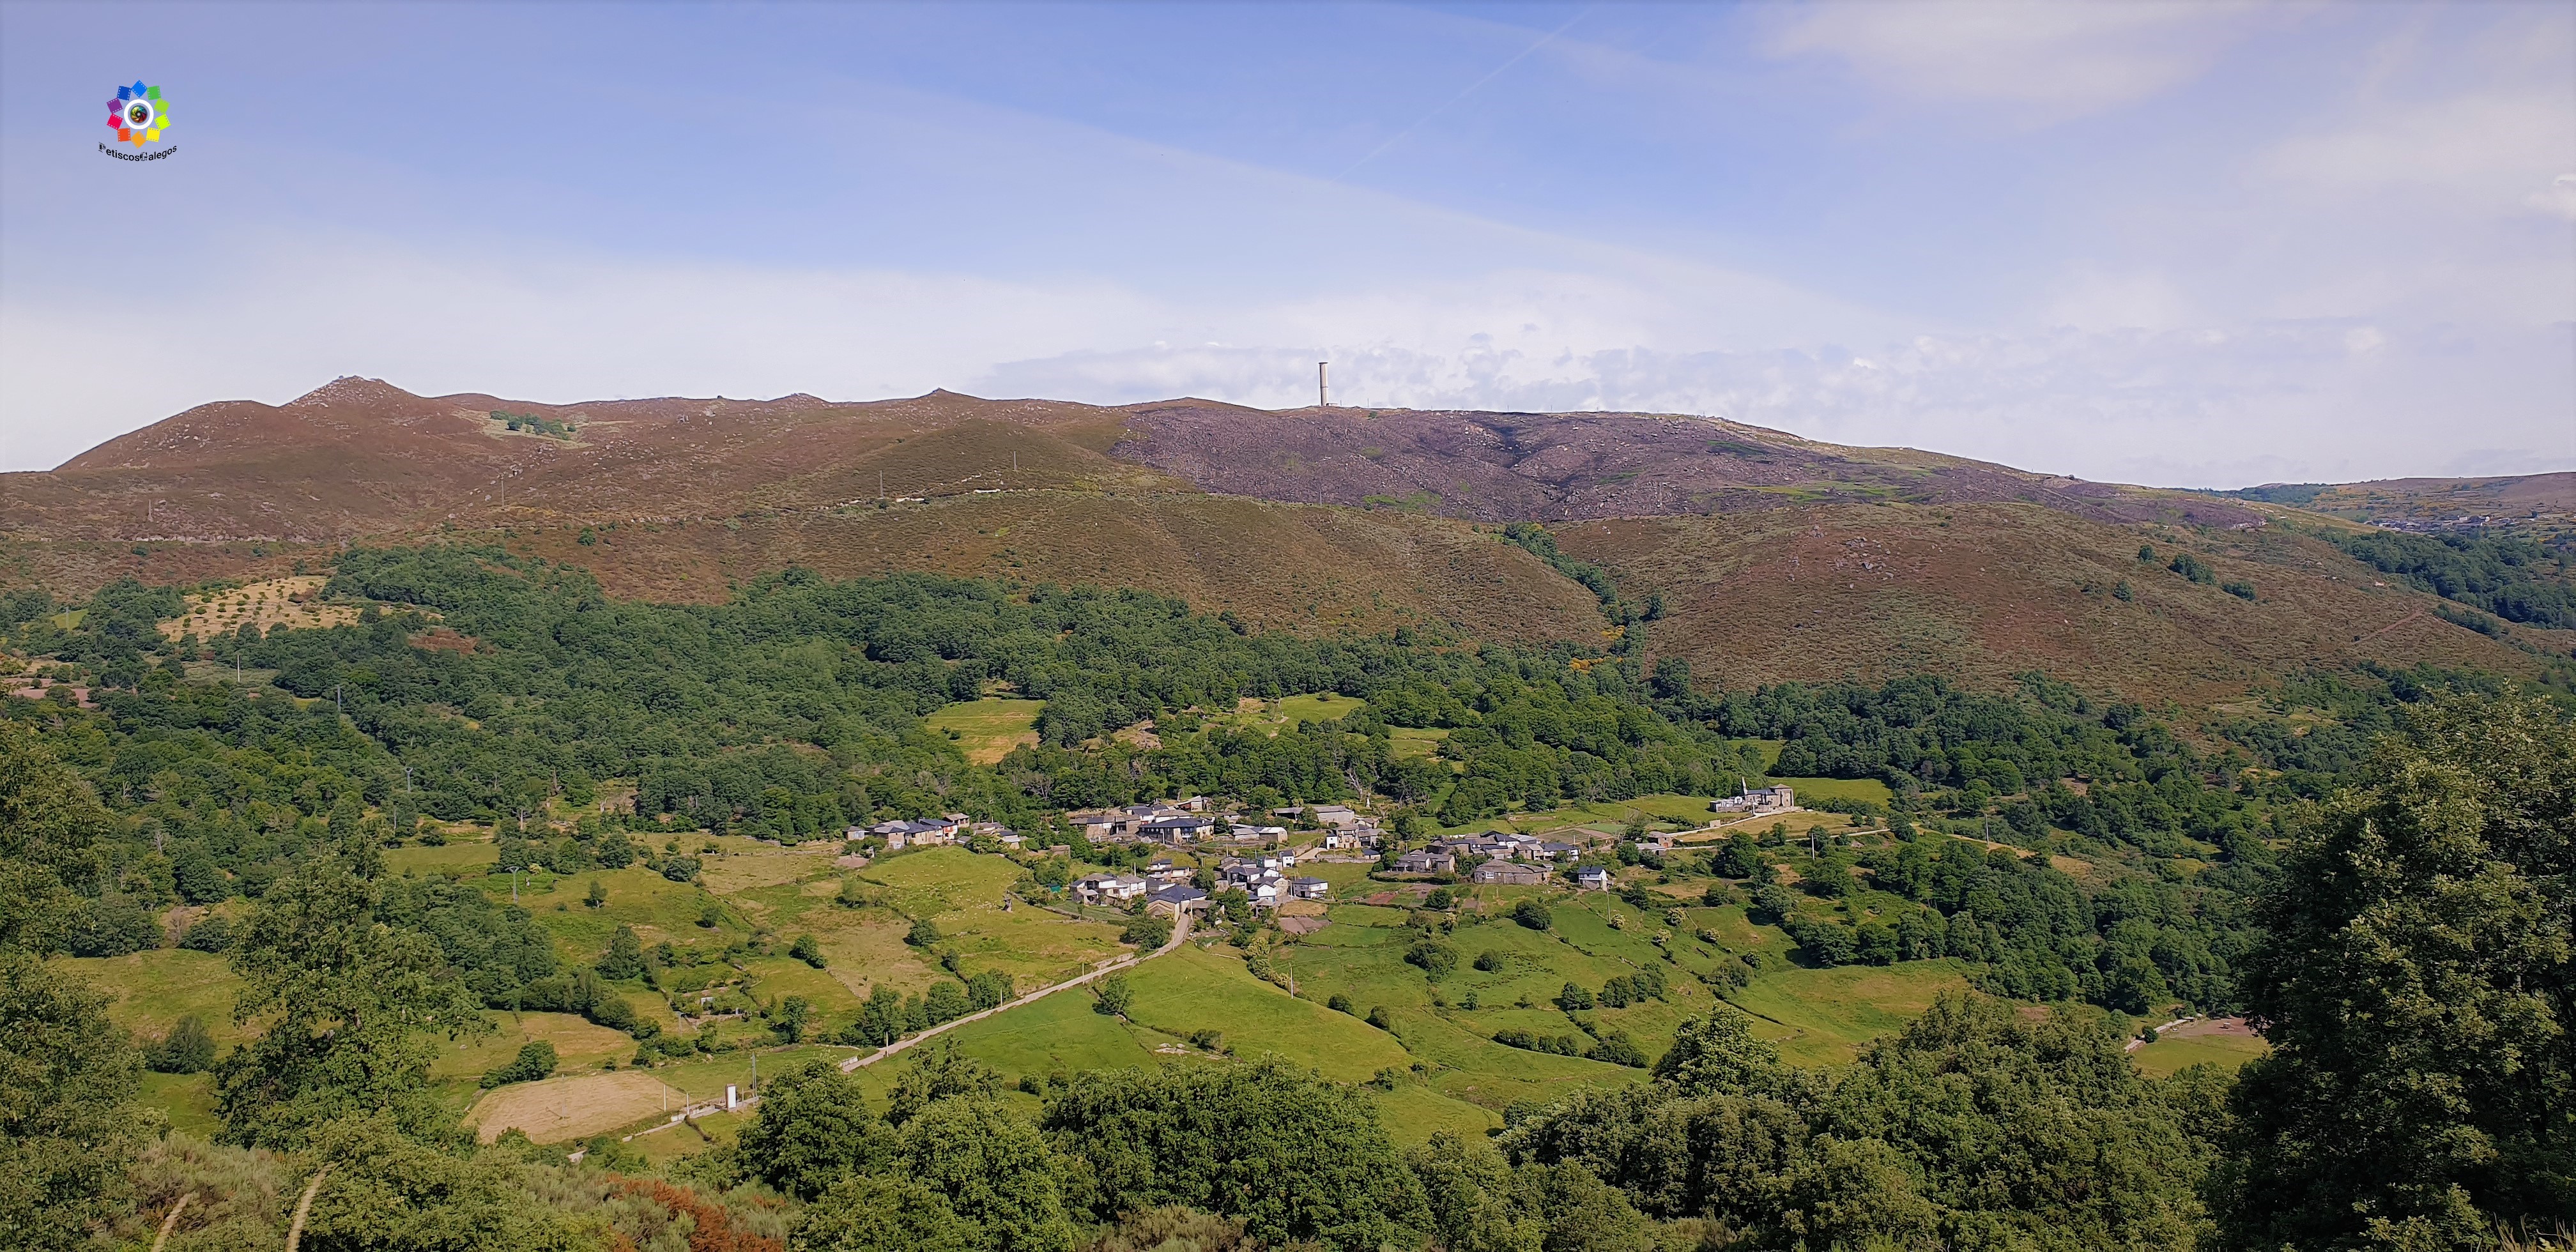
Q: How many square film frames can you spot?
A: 10